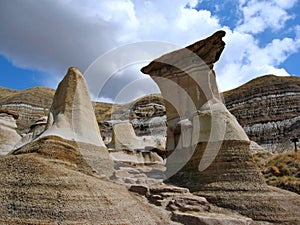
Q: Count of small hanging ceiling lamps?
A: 0